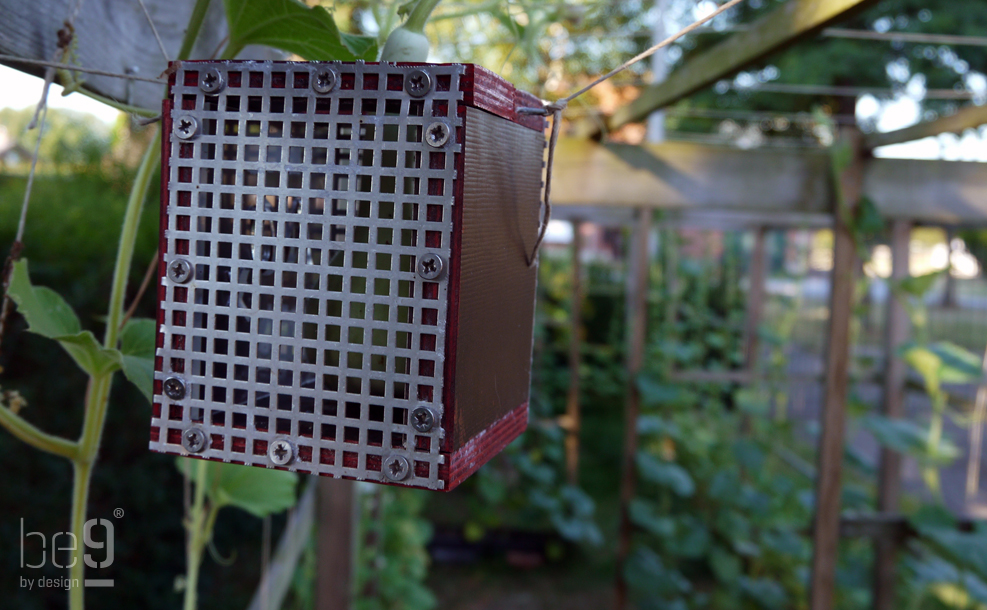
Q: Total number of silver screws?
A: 12